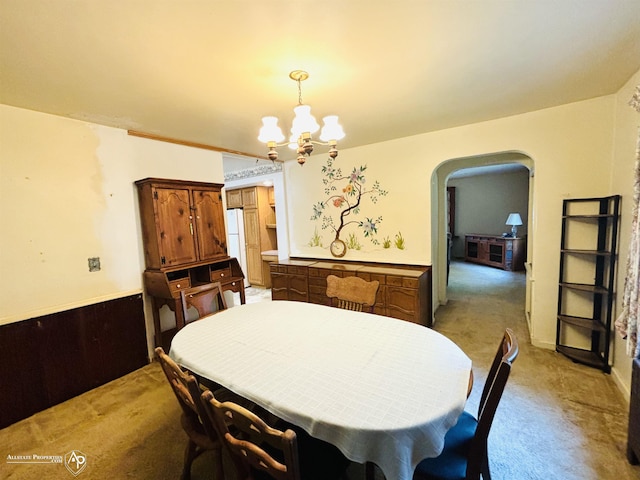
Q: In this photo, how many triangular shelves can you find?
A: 5